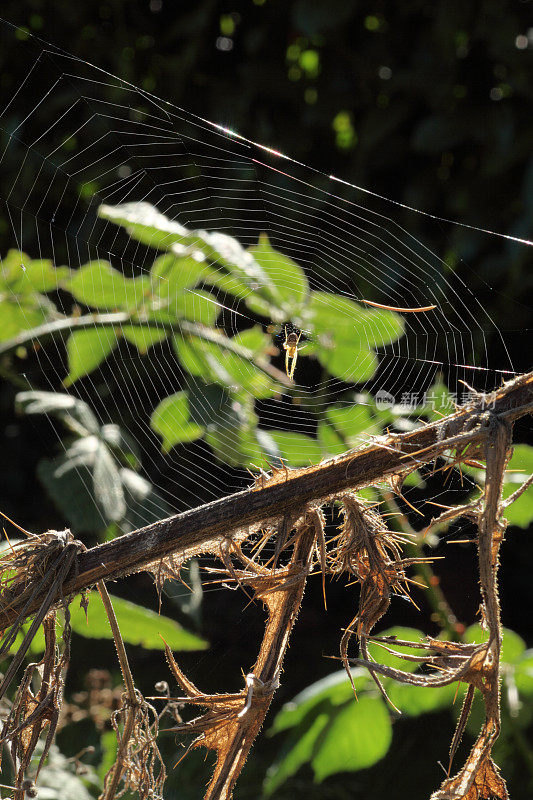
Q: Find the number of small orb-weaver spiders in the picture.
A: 1